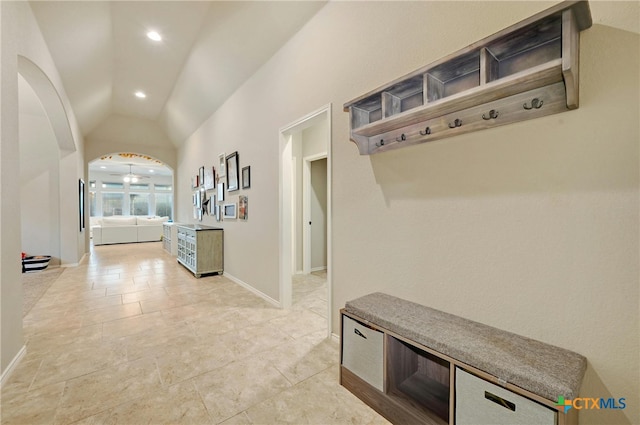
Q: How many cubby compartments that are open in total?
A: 5